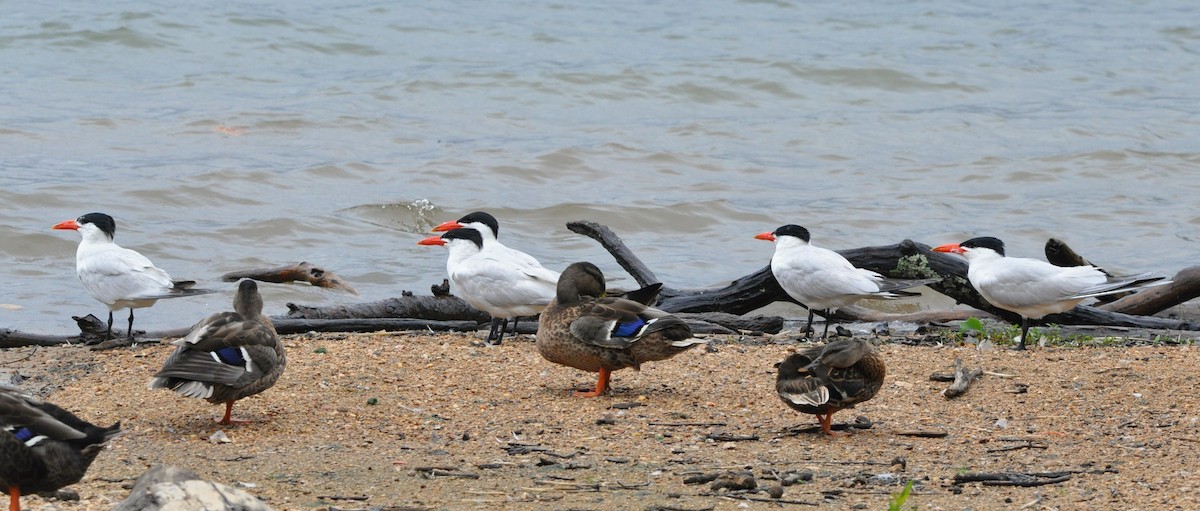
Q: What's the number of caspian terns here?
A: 5